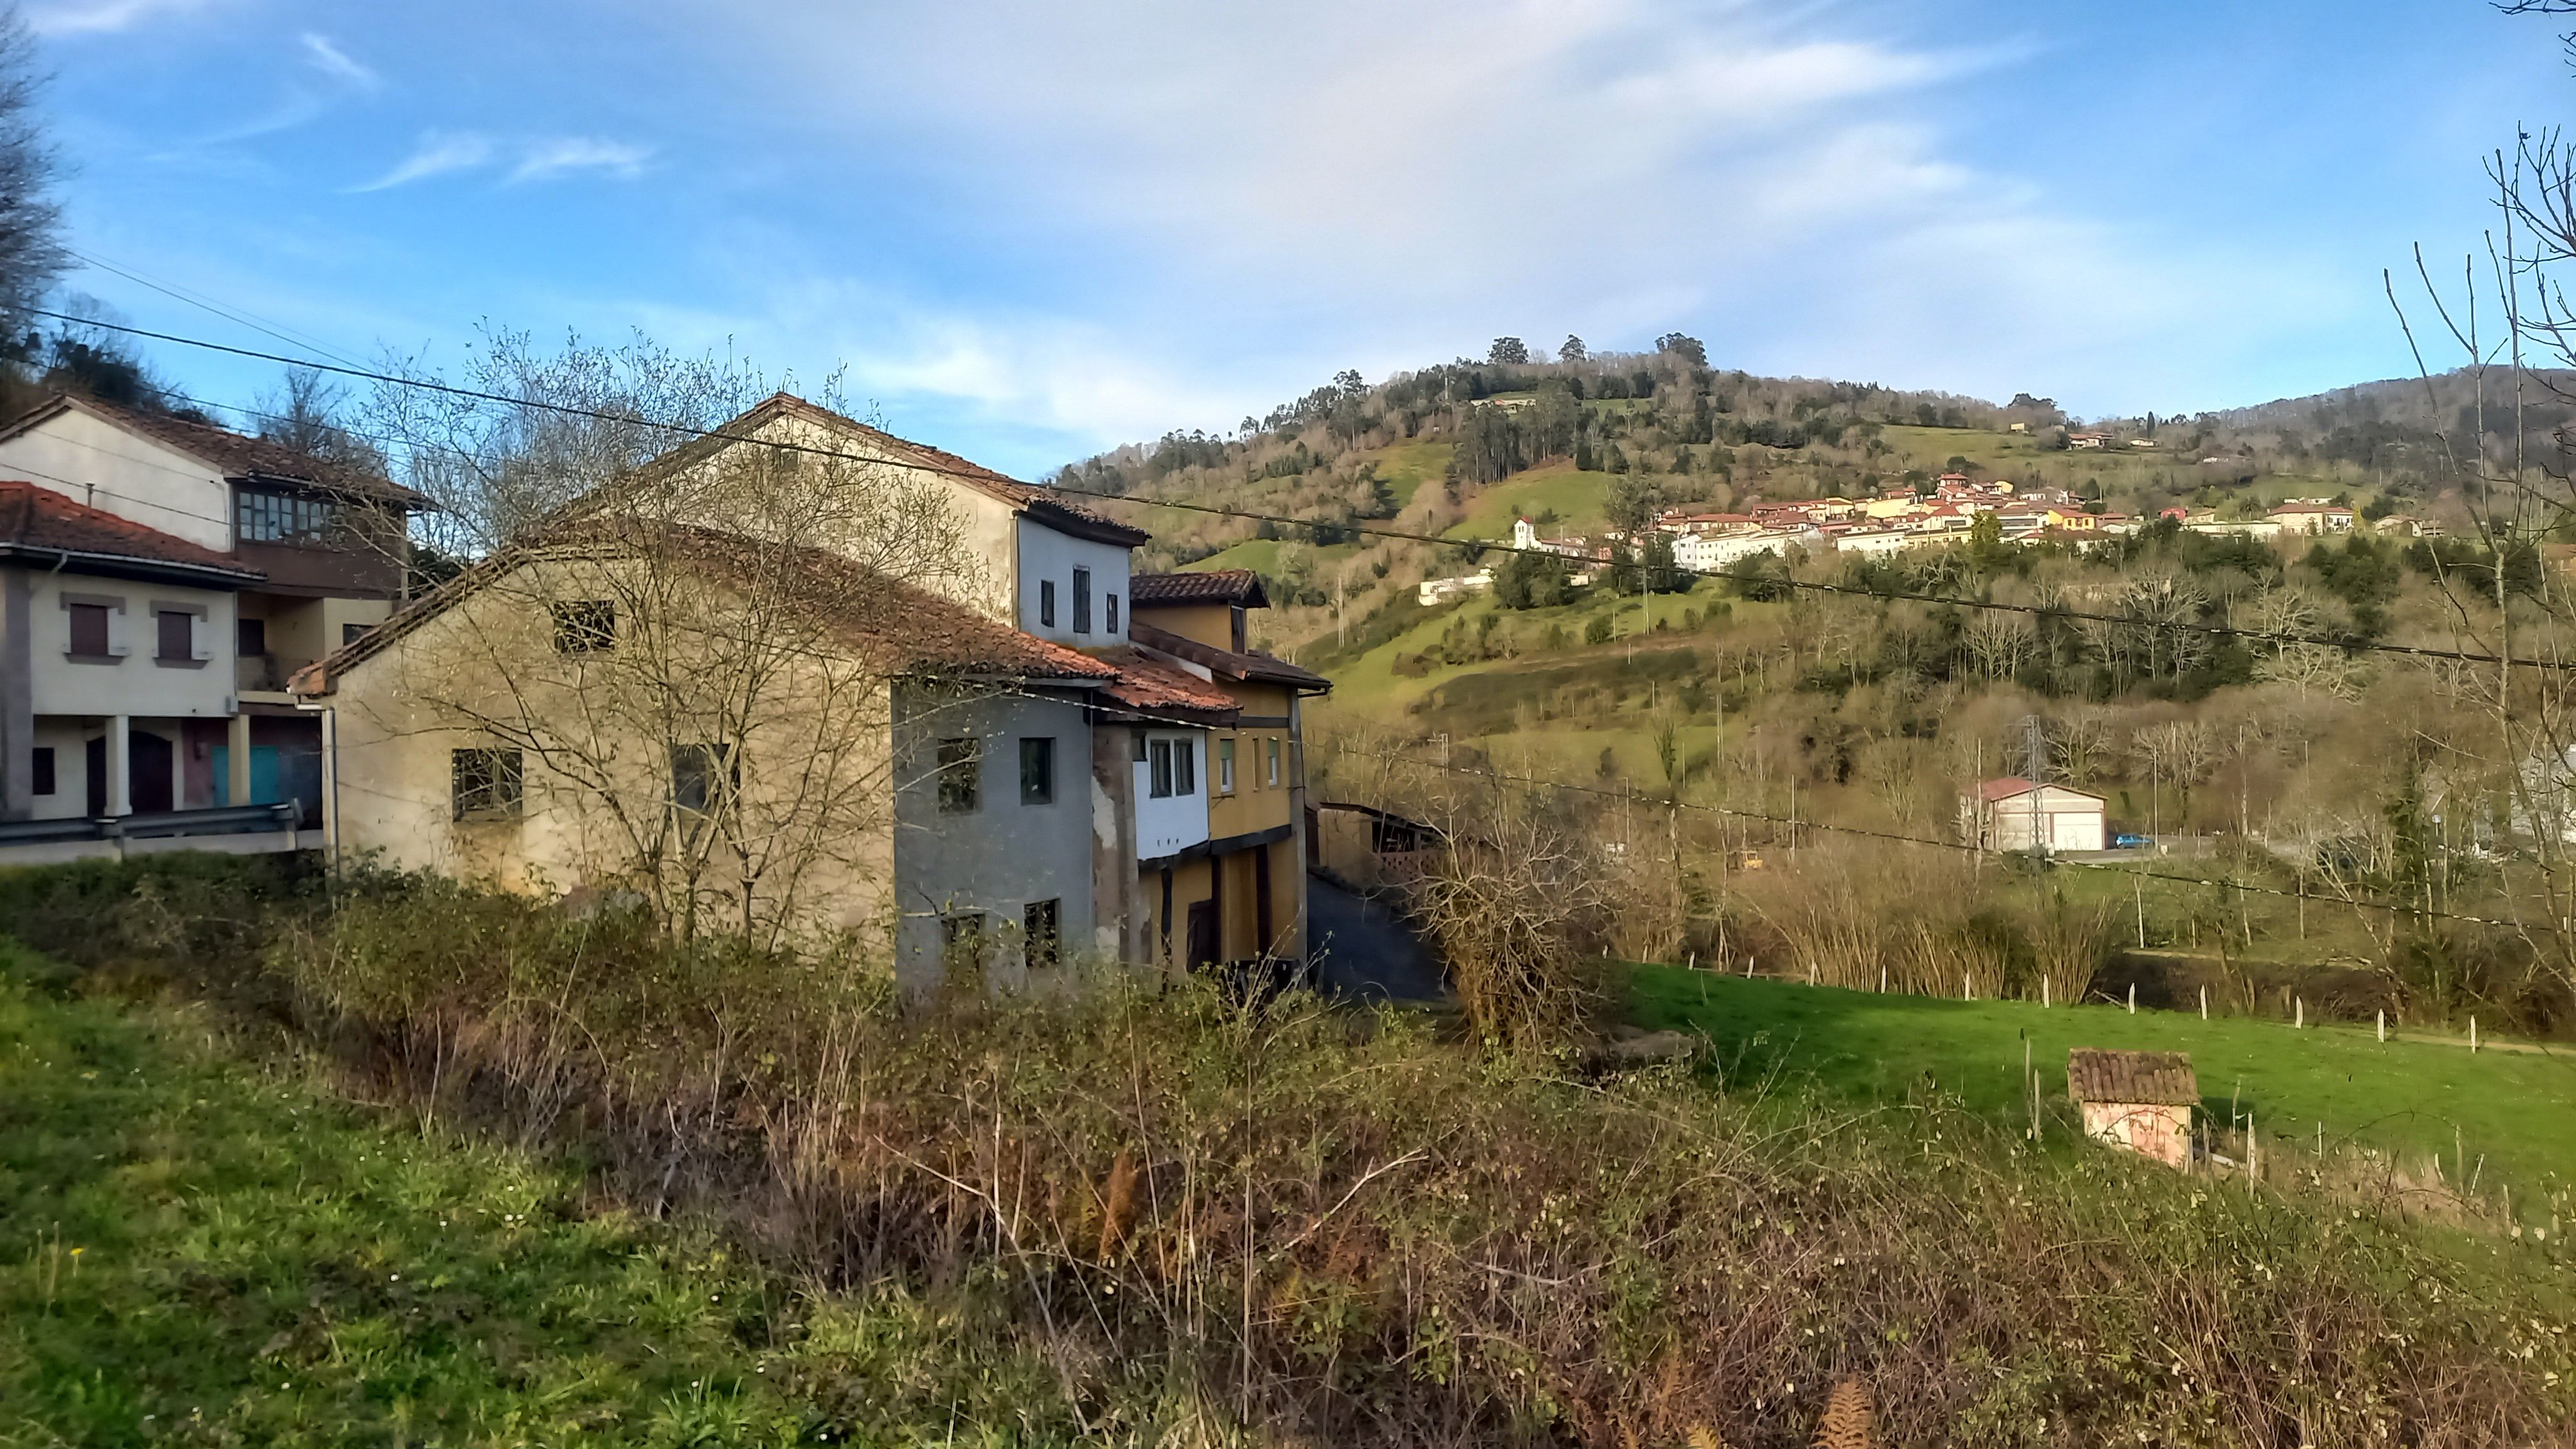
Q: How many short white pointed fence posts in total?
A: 13